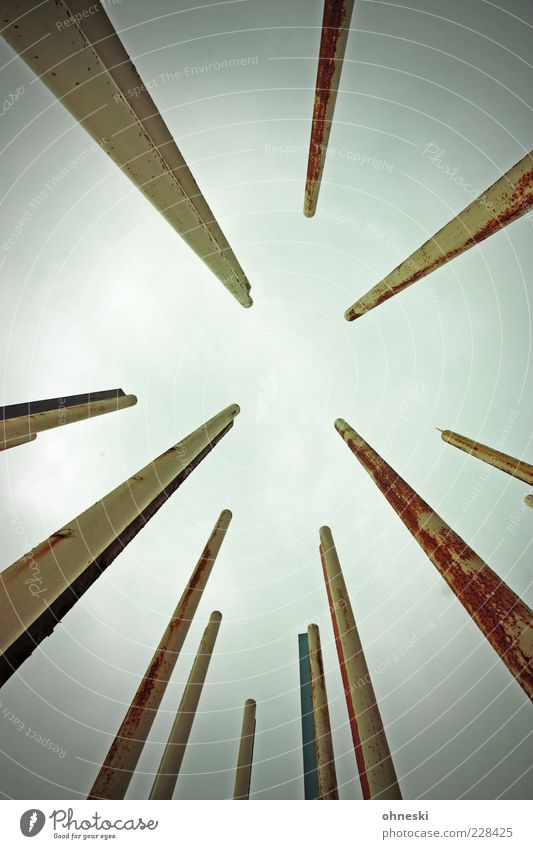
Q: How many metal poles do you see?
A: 14